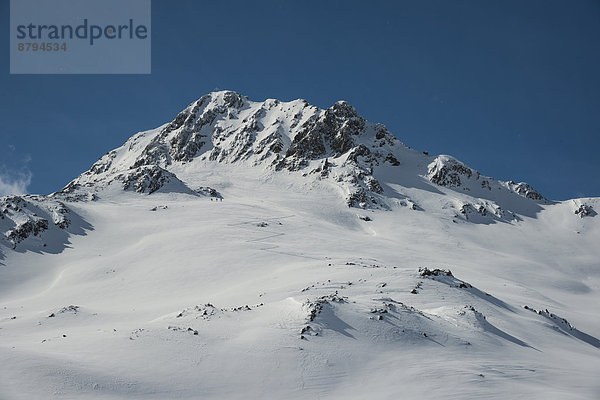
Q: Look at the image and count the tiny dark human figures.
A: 3